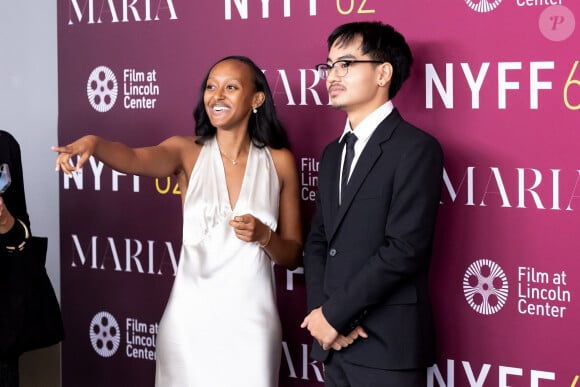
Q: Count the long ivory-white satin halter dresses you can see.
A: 1